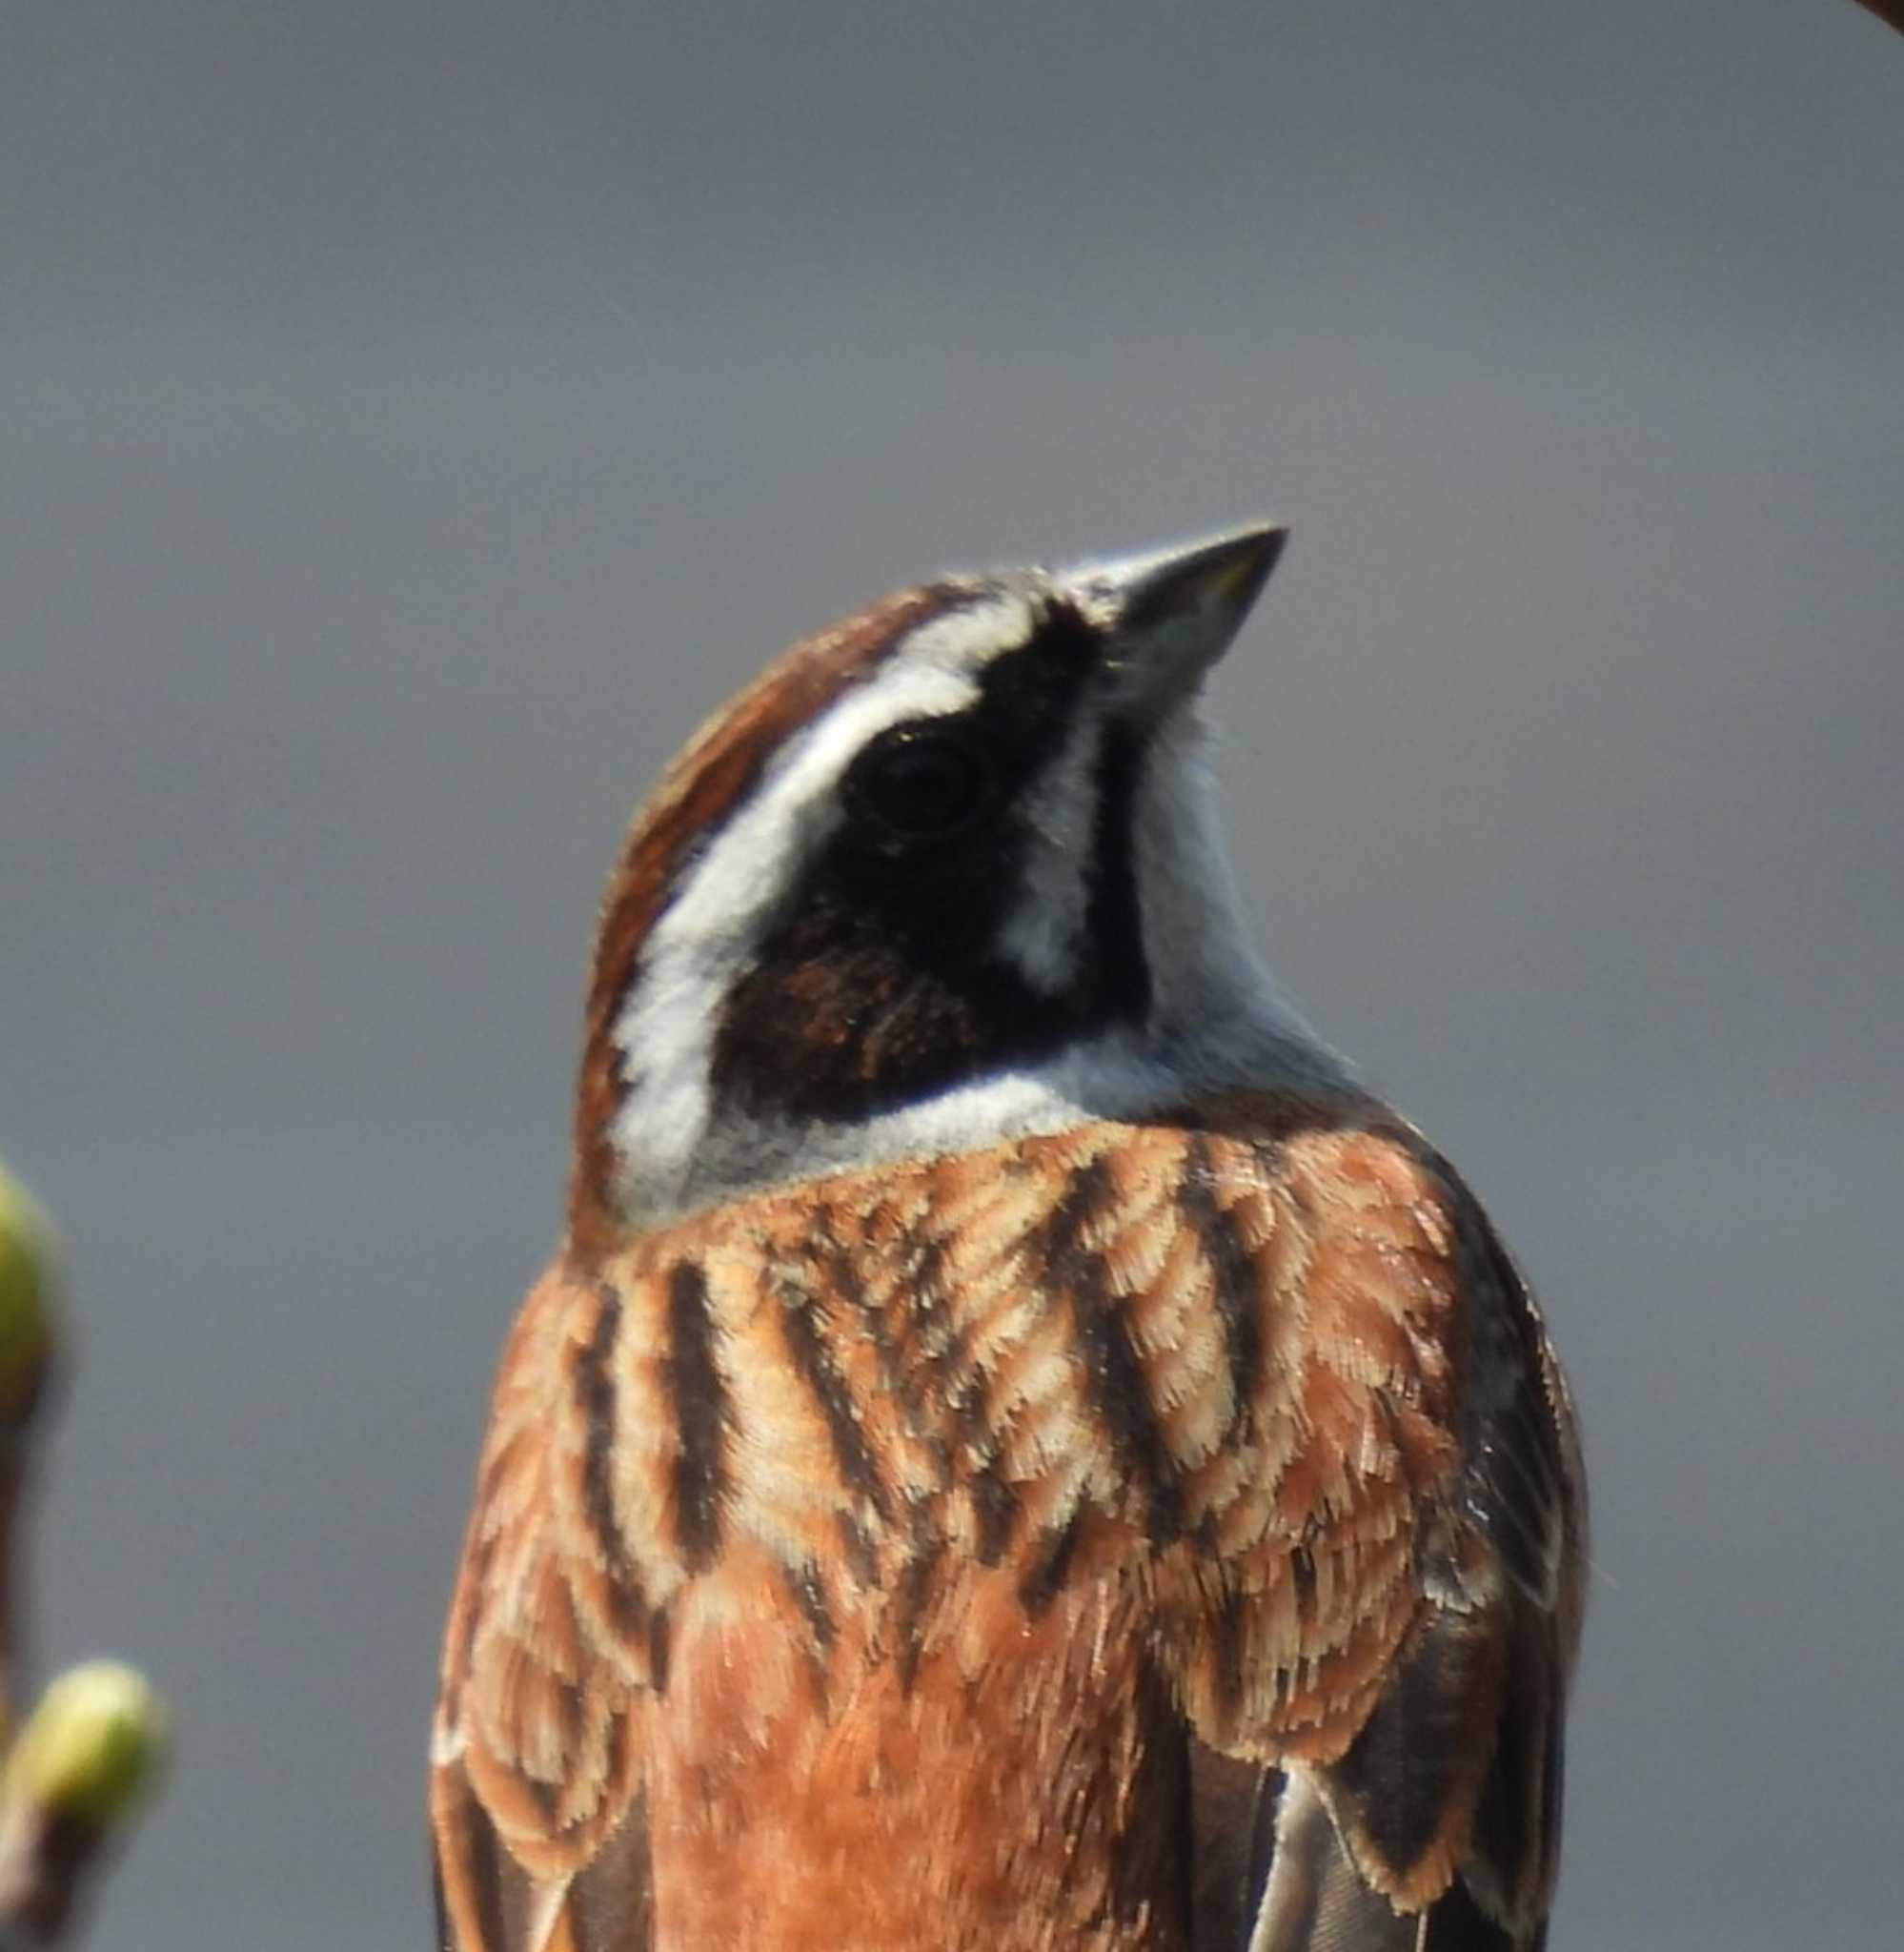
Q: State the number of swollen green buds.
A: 2